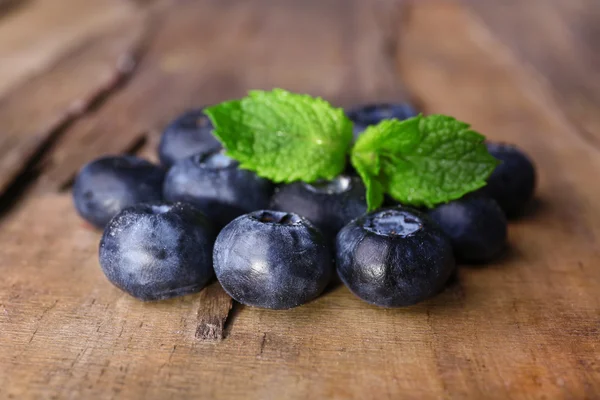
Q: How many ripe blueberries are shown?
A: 10